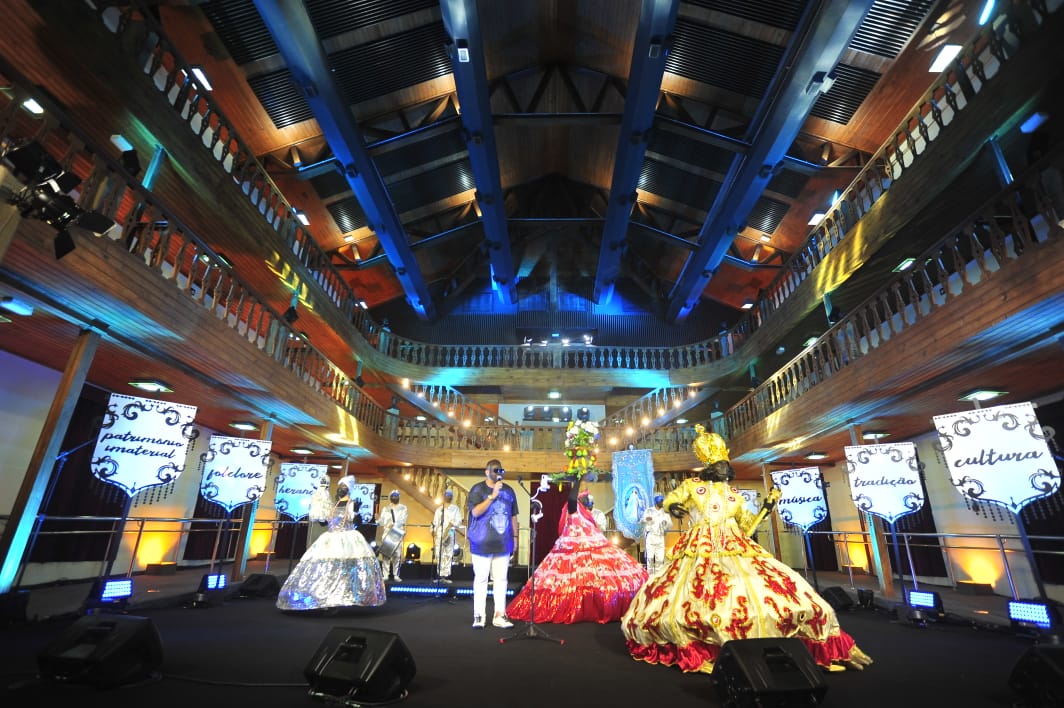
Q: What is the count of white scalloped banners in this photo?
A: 8